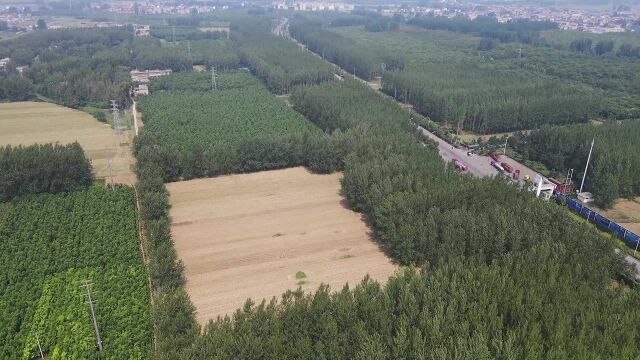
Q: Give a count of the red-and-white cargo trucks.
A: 2